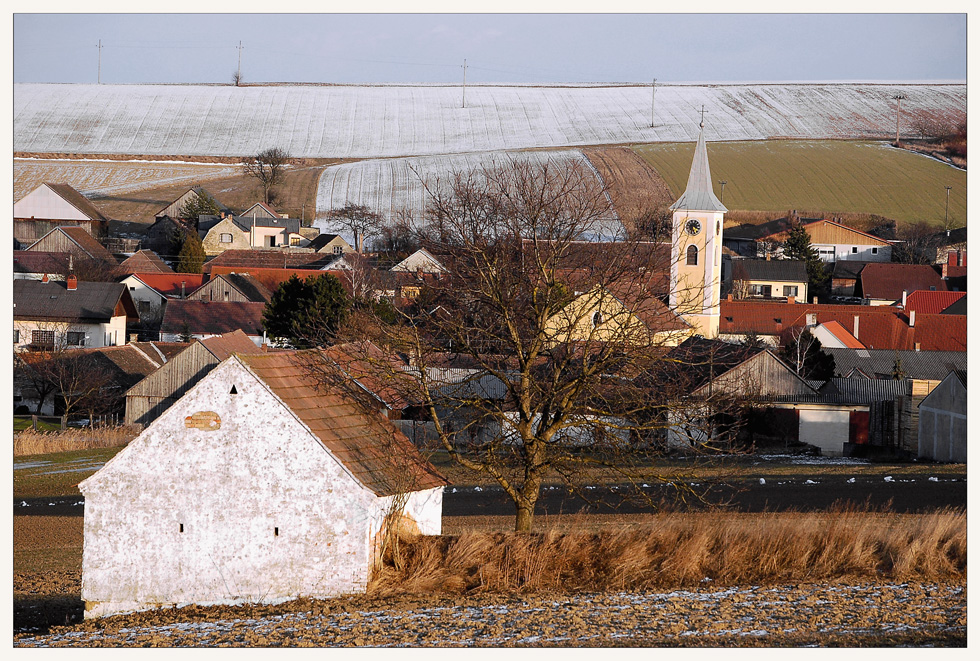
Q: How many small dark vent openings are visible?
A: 3